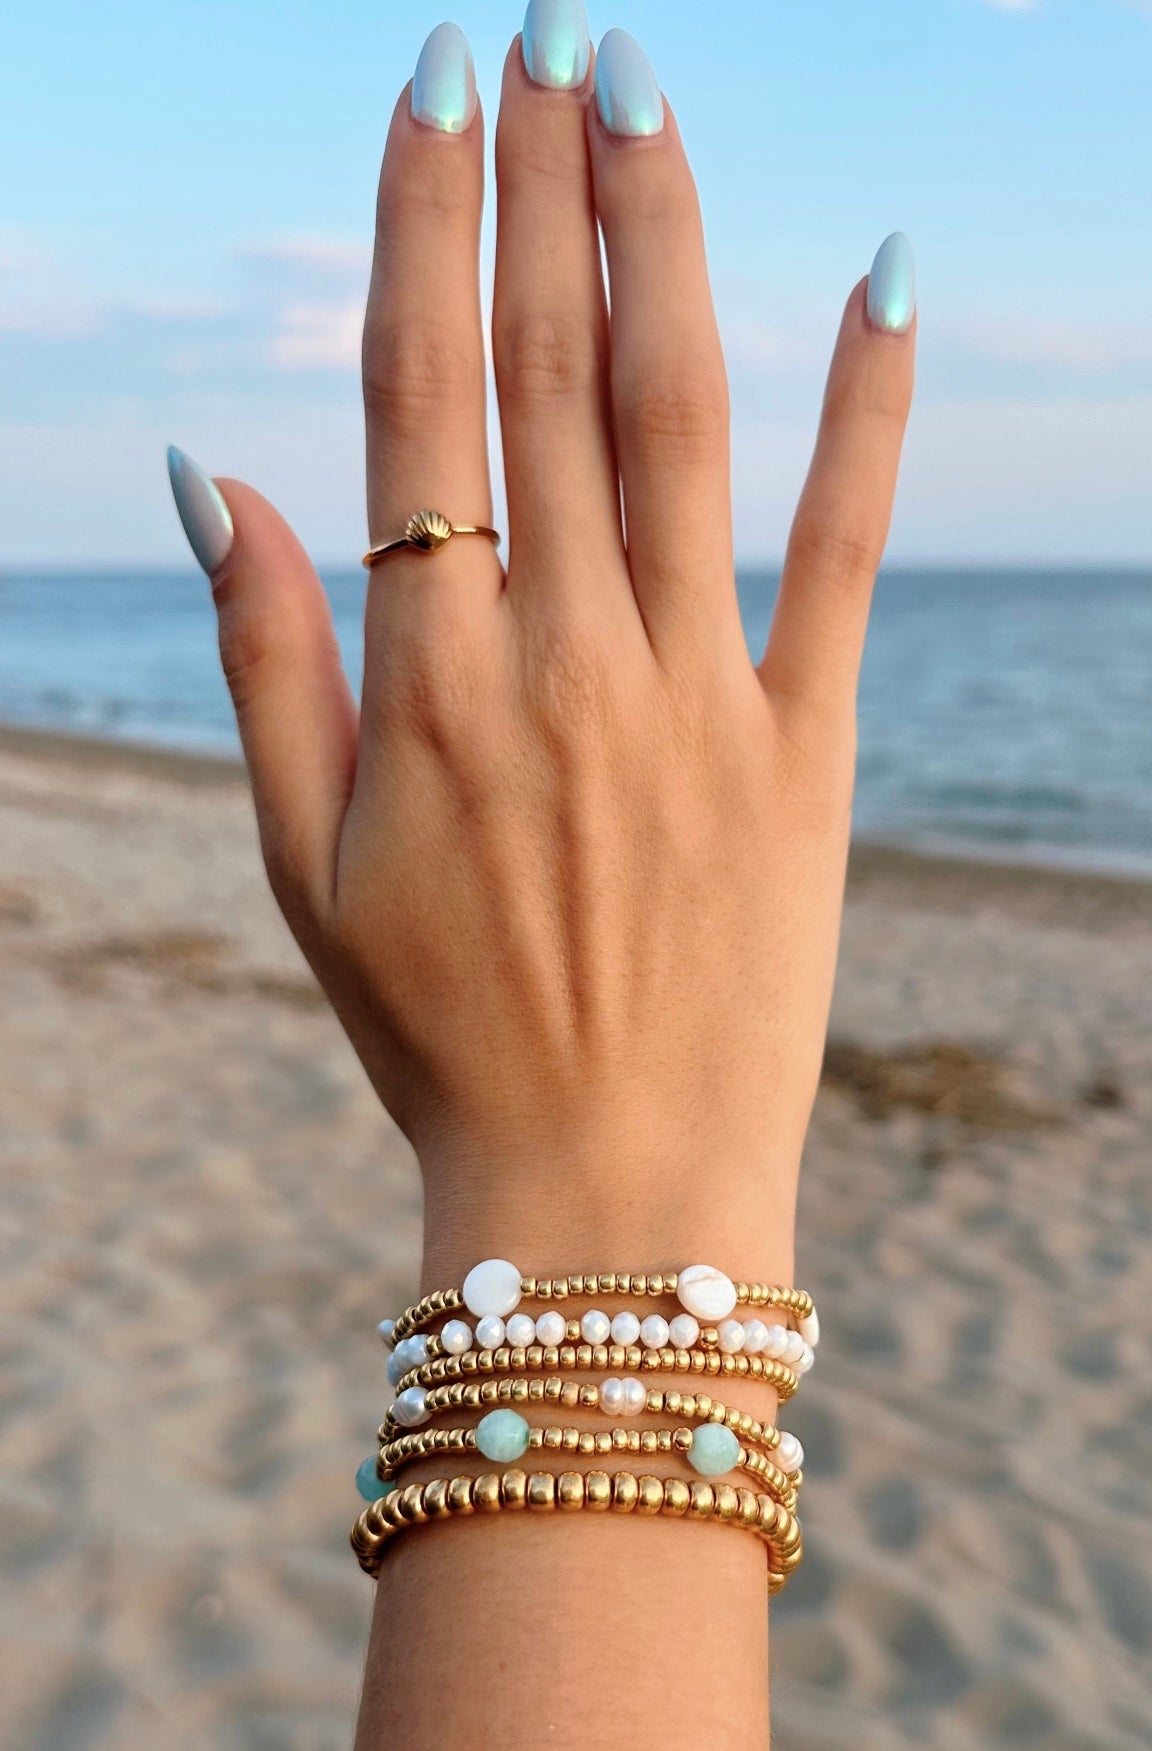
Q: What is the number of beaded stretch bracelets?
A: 6